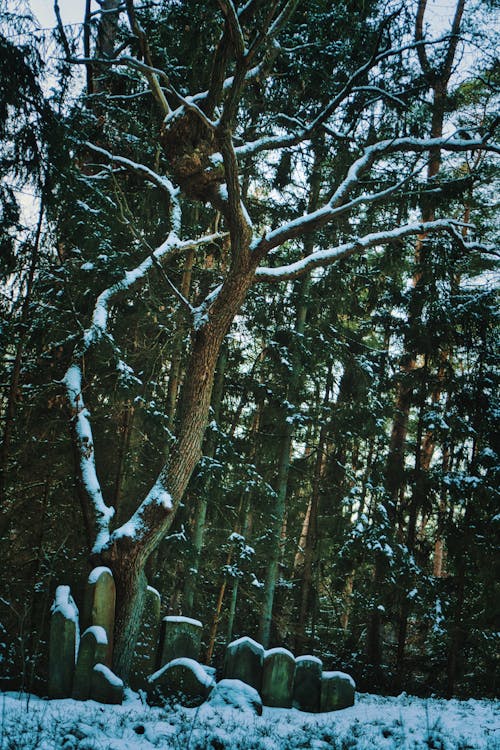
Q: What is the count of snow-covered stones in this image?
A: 12